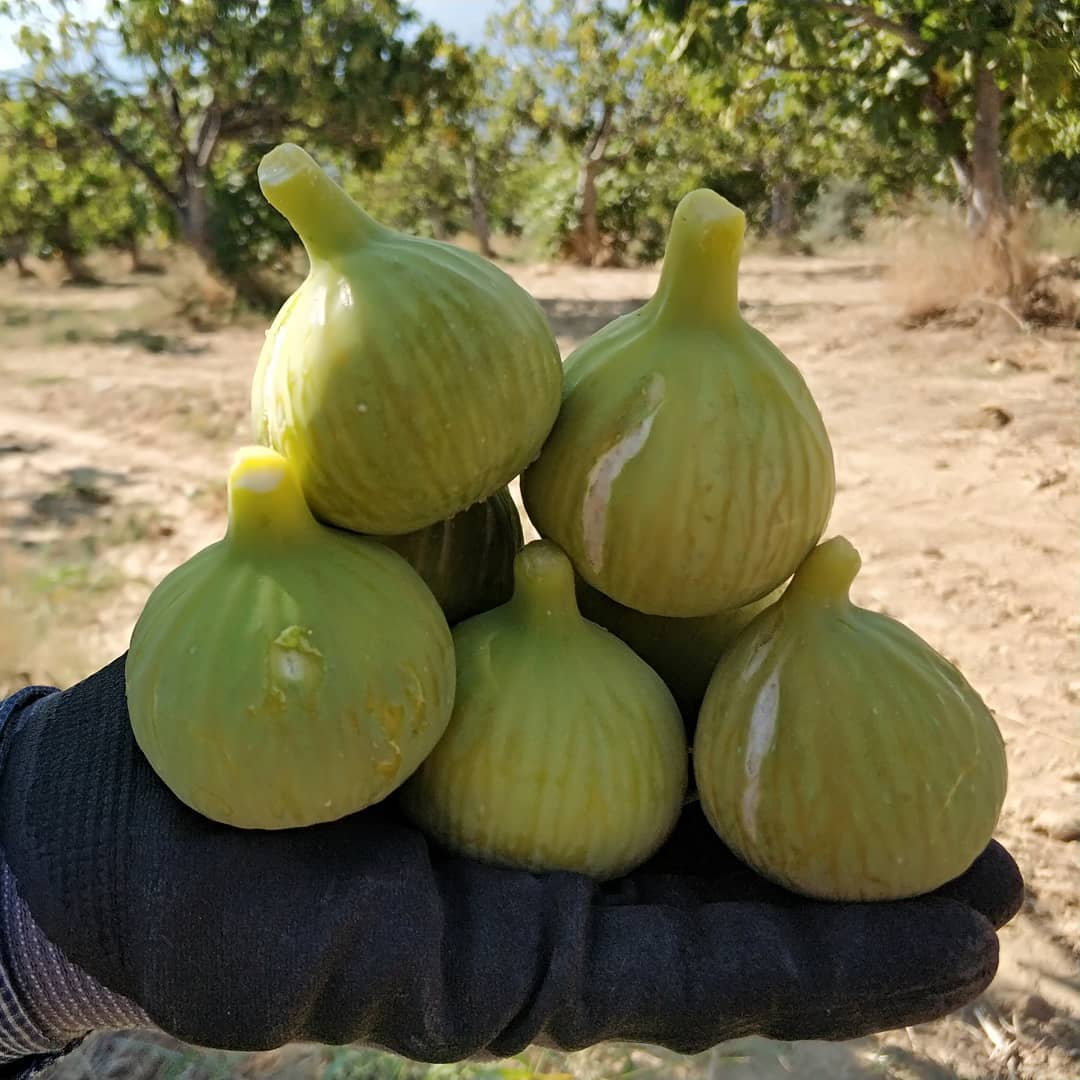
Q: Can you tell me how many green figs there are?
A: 7